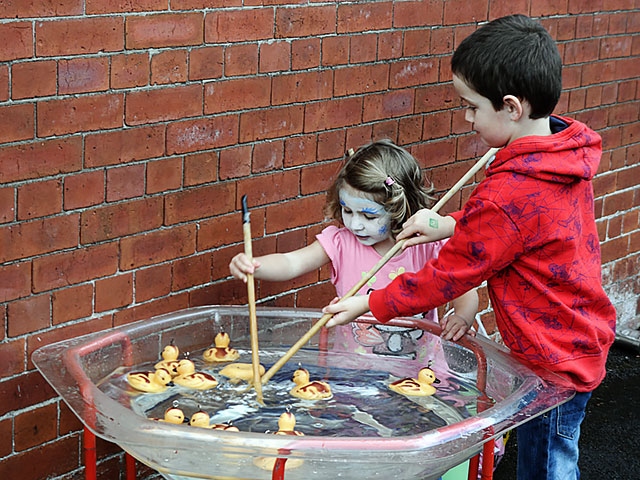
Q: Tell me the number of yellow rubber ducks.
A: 11